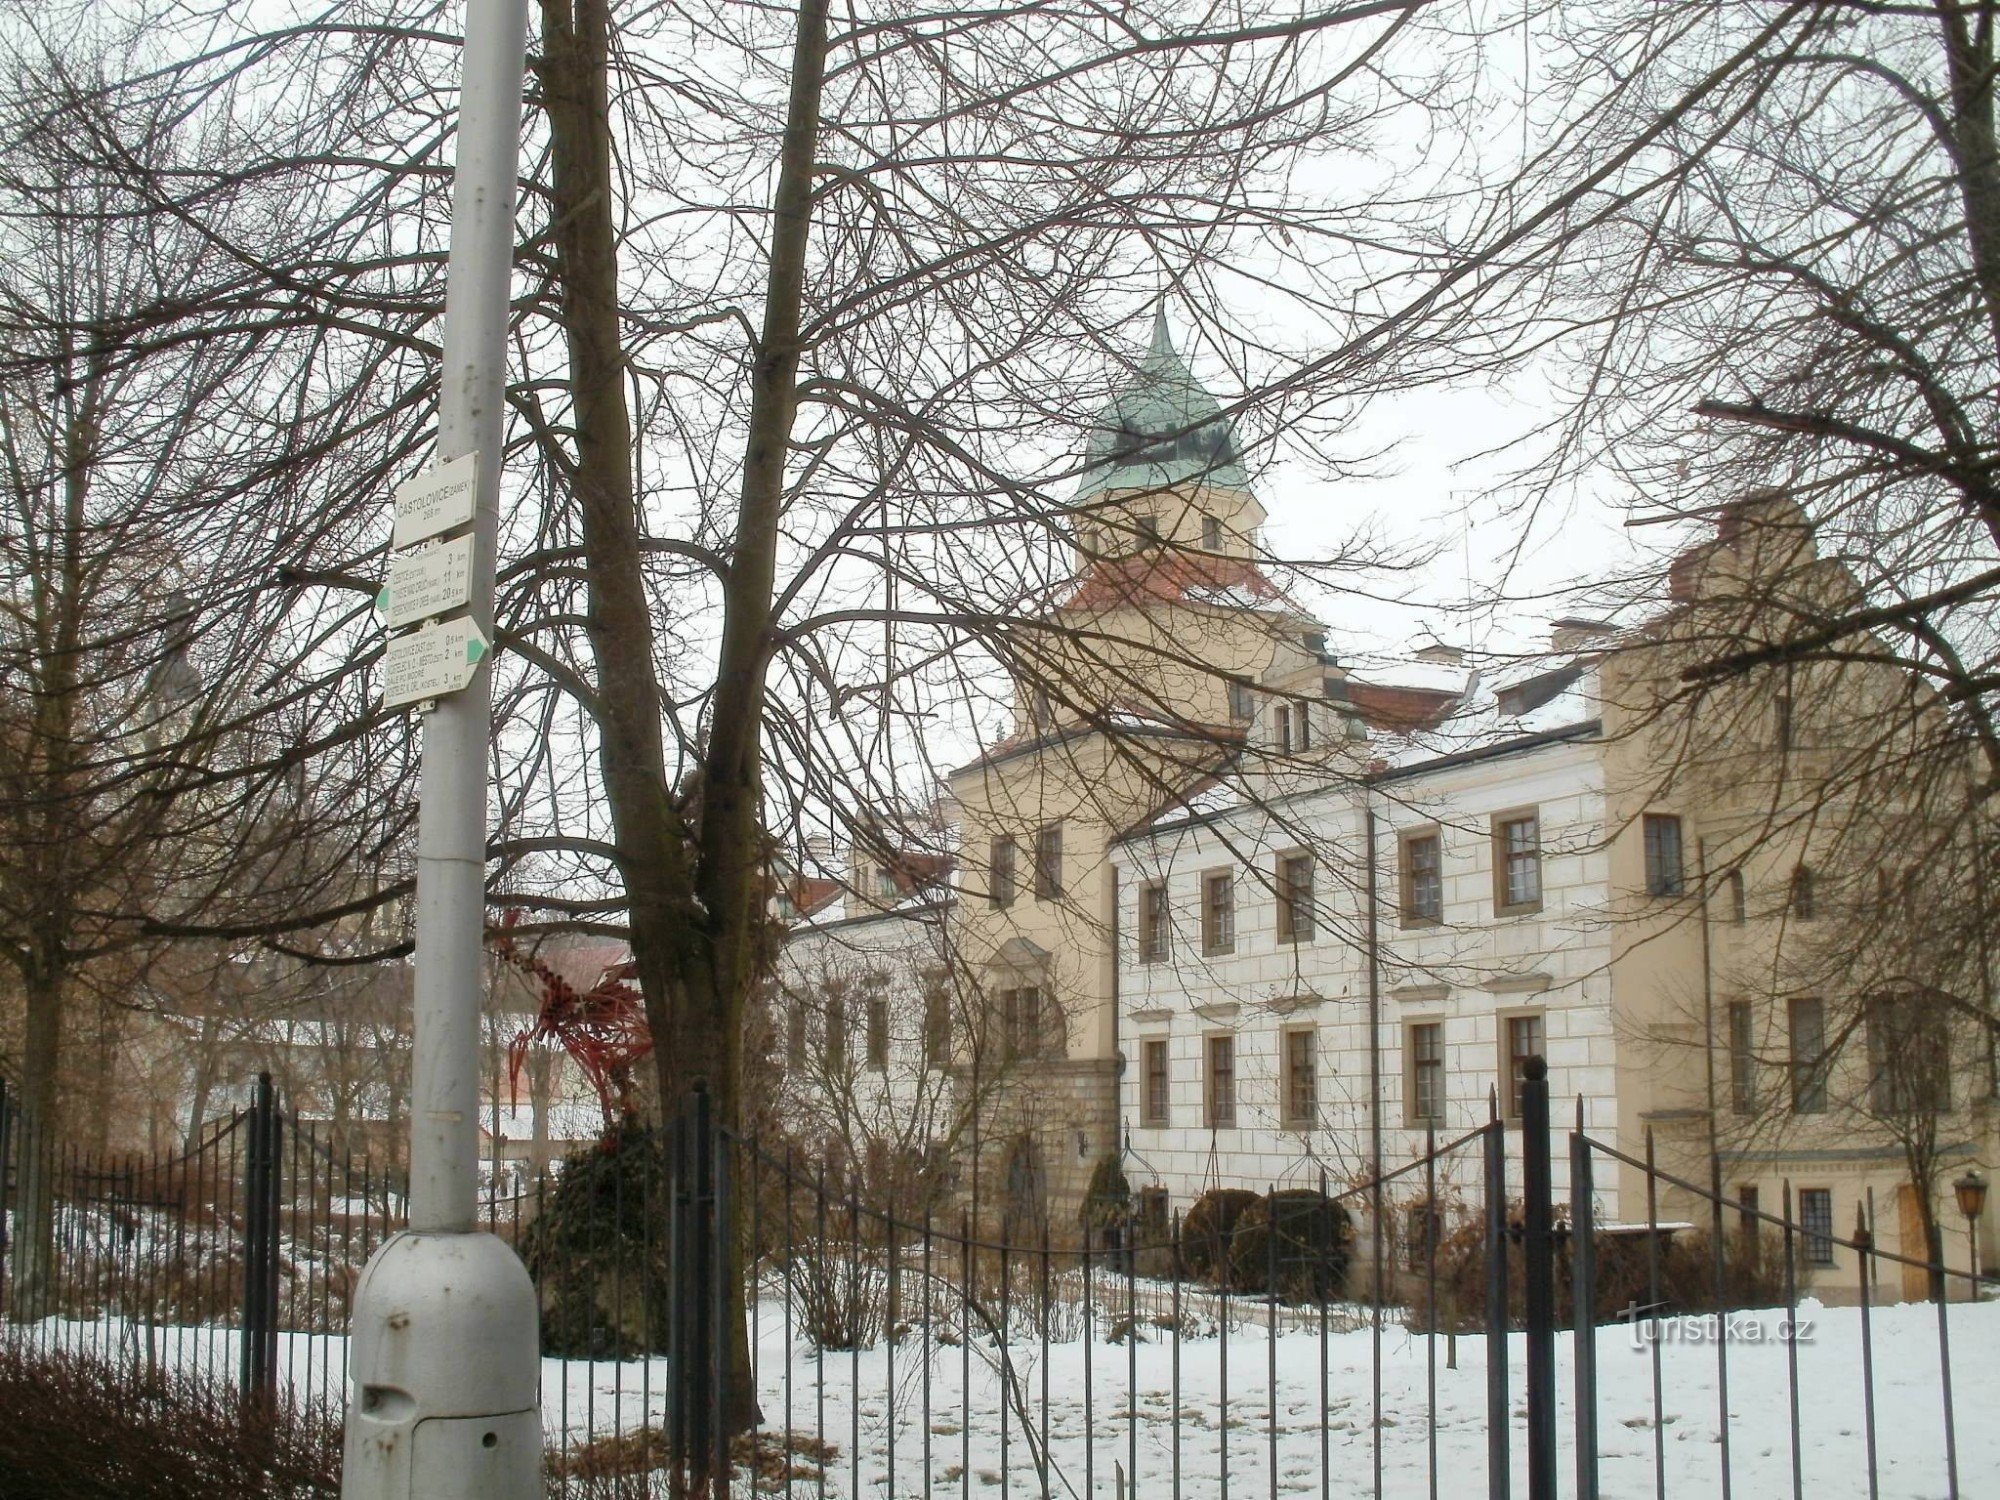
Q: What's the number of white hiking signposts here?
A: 3